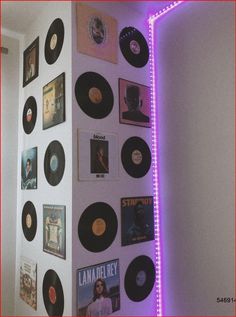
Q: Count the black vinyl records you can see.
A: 10